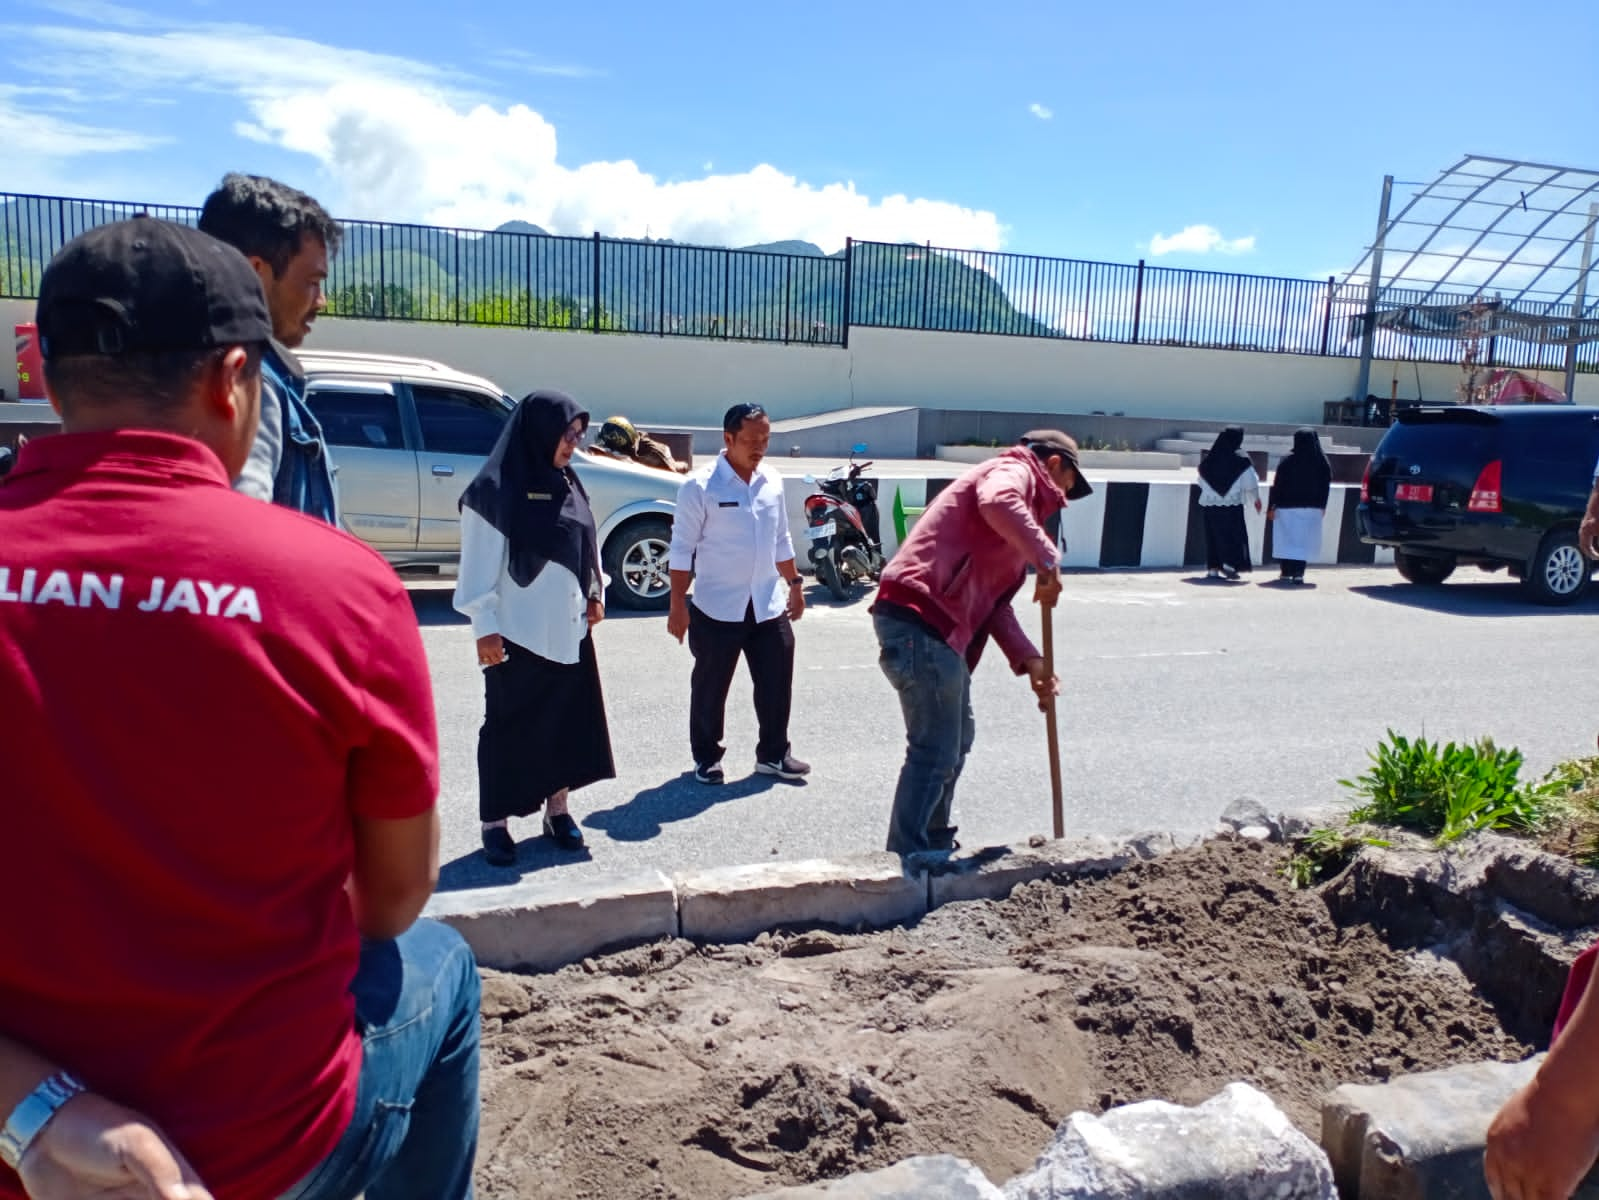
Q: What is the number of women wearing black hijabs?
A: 3